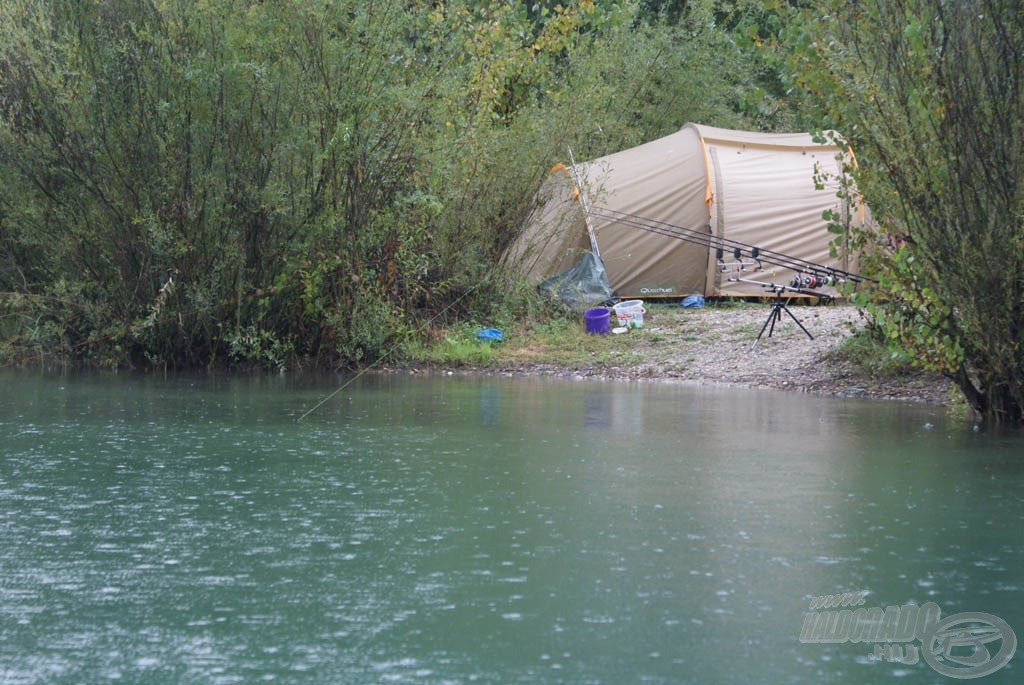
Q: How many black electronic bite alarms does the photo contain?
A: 3